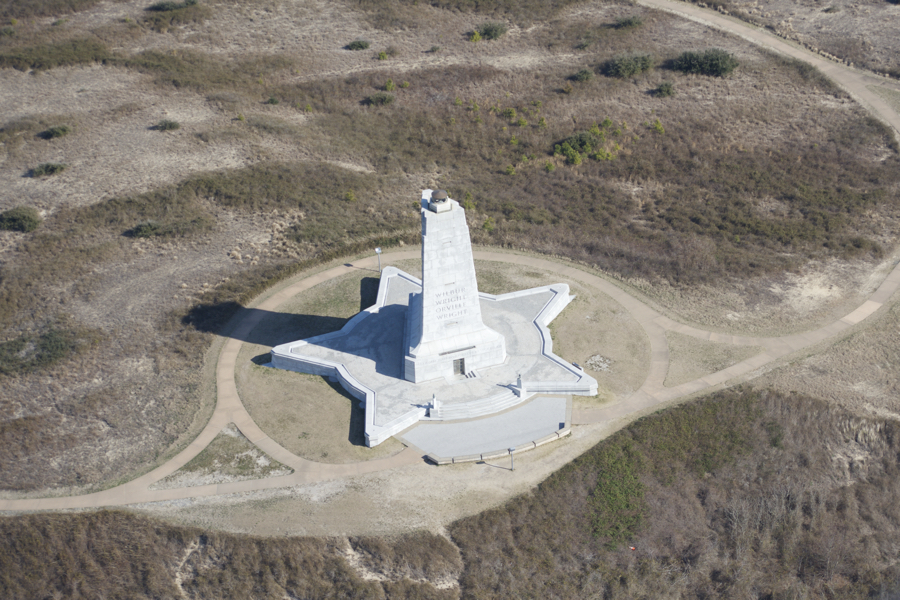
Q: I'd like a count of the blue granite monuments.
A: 0